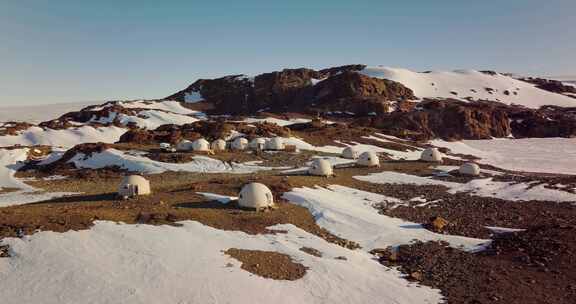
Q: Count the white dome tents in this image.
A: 13